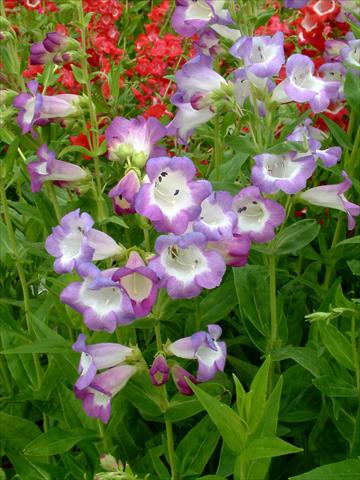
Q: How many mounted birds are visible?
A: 0